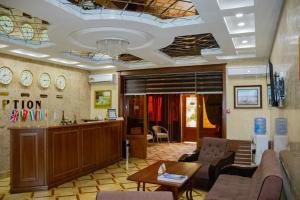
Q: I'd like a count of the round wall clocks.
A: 4